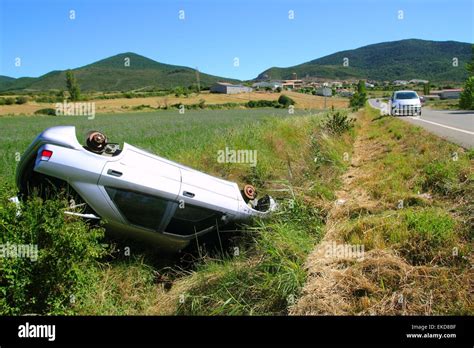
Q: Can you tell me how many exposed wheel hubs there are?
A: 2